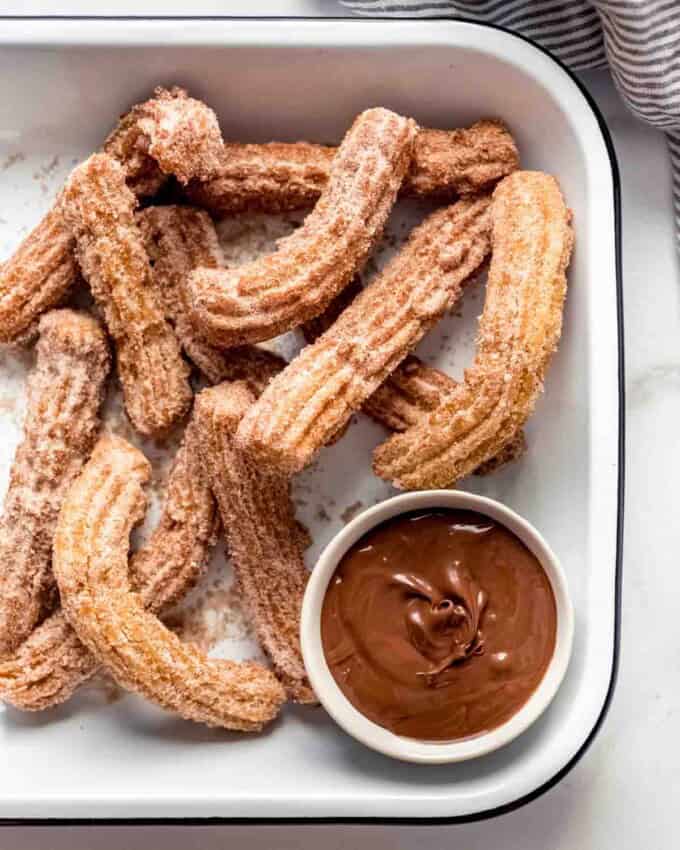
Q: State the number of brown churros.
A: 12